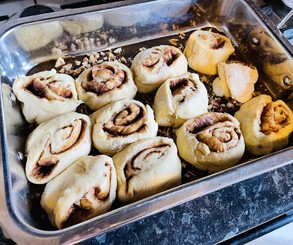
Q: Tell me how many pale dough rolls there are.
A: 12